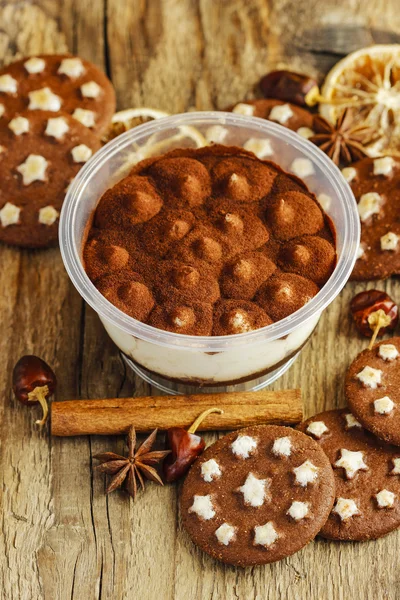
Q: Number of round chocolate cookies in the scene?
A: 7